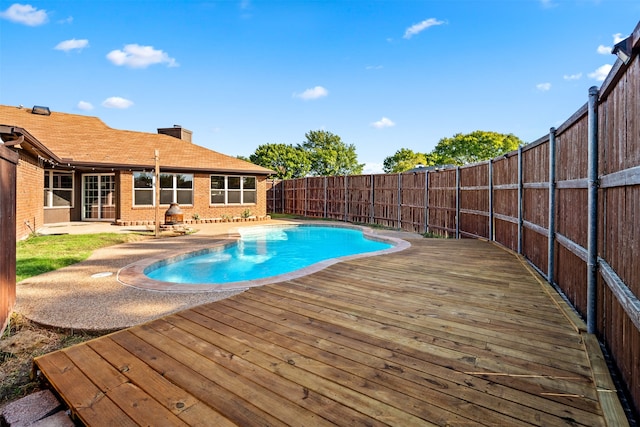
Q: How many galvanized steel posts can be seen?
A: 14